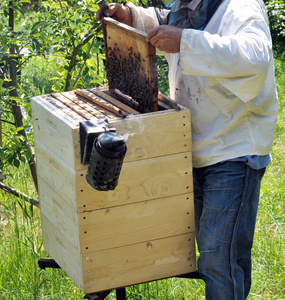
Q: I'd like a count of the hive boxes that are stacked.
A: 4